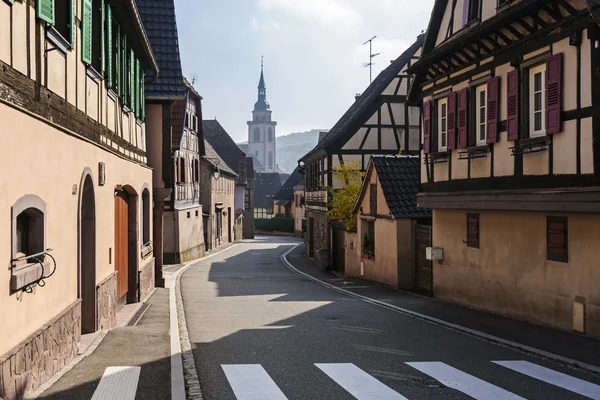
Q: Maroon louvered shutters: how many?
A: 6